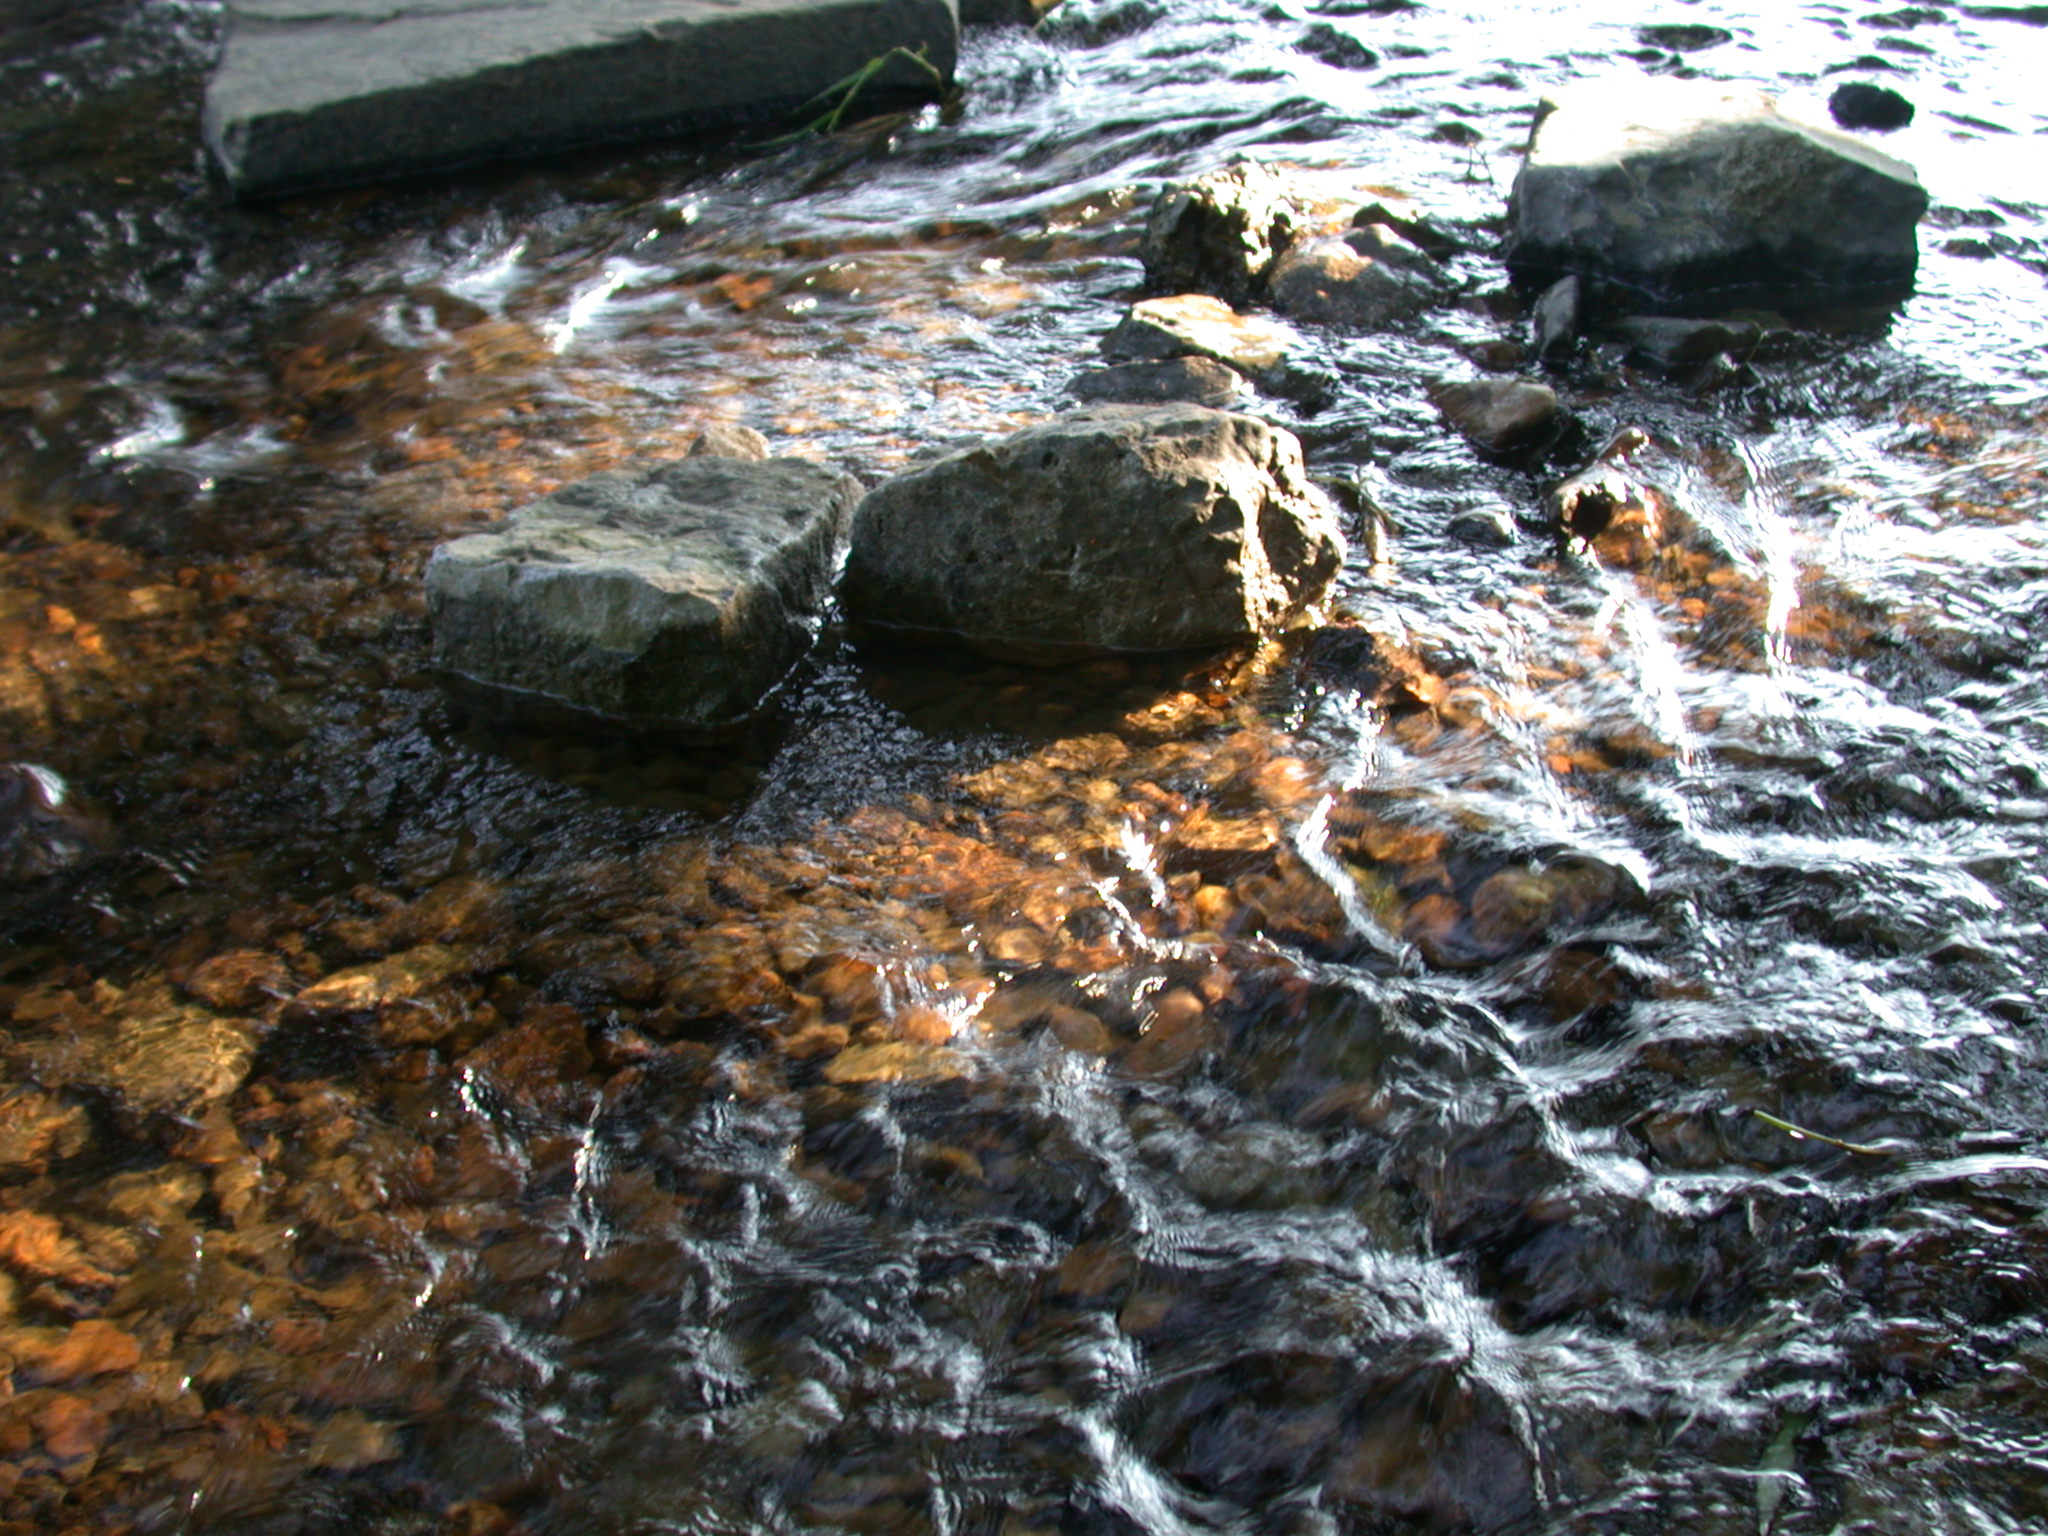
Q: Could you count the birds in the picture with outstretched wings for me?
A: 0